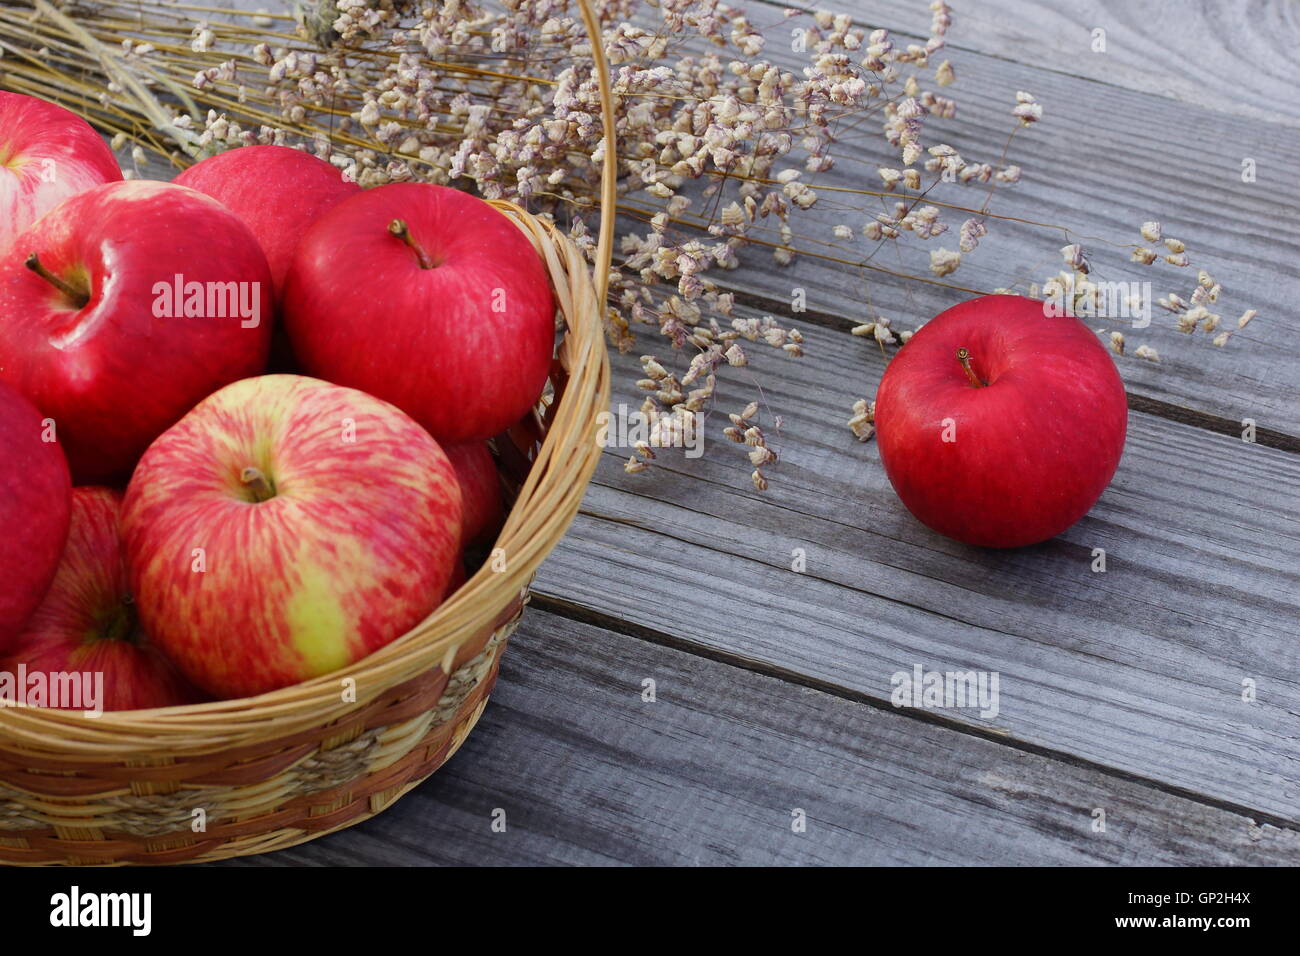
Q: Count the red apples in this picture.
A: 9